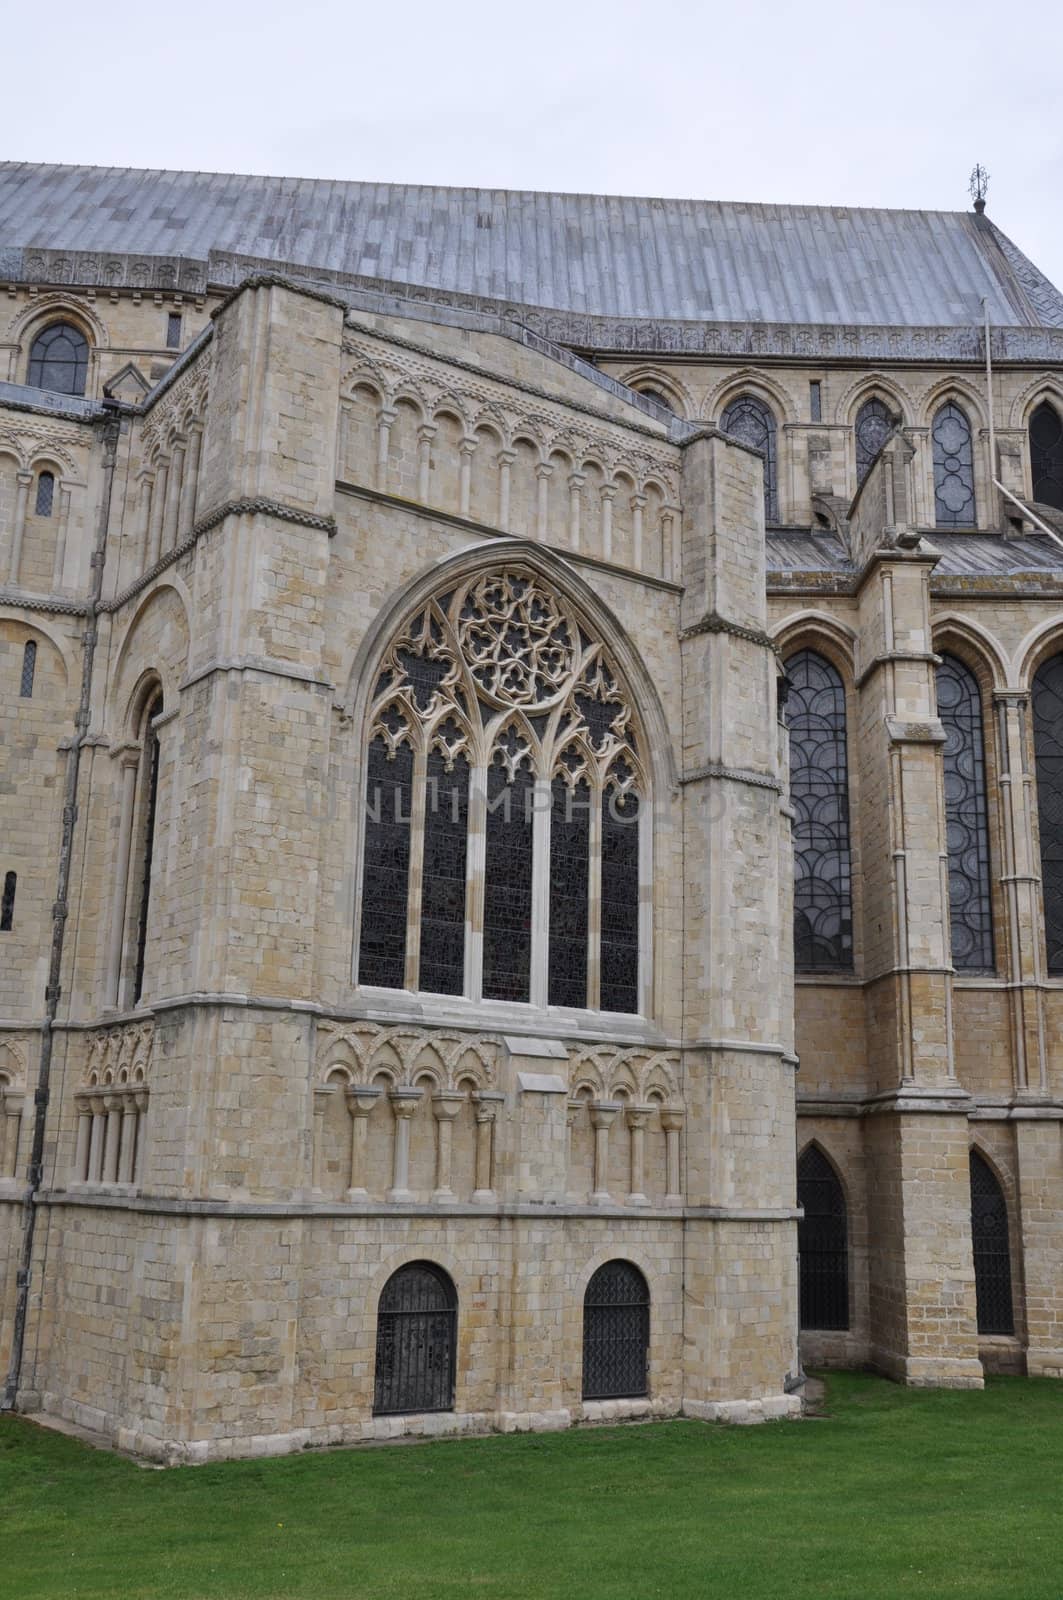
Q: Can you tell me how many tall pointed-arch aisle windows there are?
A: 3